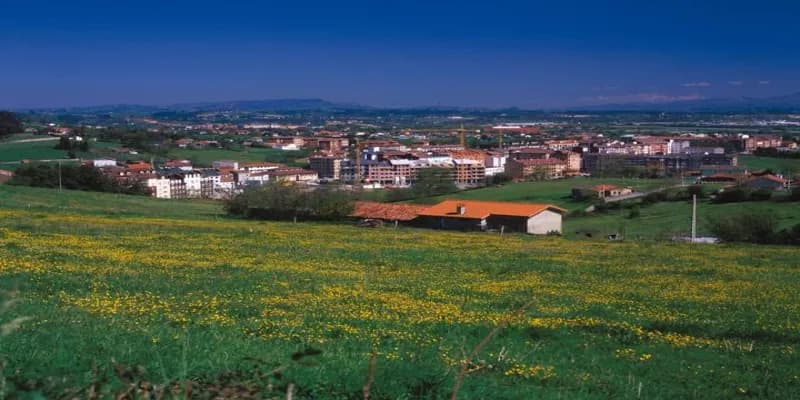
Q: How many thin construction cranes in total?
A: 3